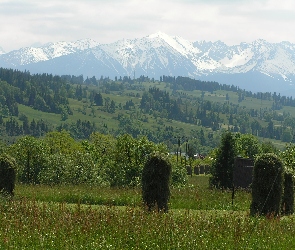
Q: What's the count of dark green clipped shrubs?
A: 4